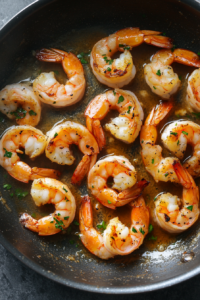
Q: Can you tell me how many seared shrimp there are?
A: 15